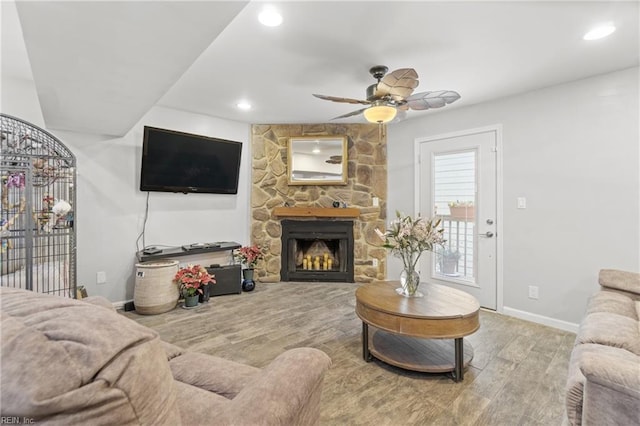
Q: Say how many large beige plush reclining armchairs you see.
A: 2